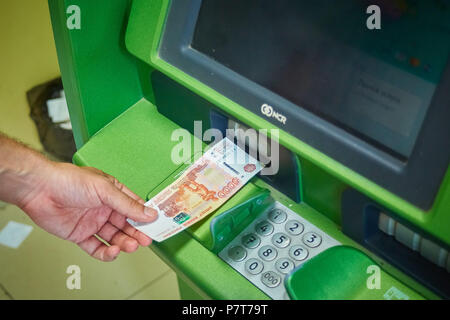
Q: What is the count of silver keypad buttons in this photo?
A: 12